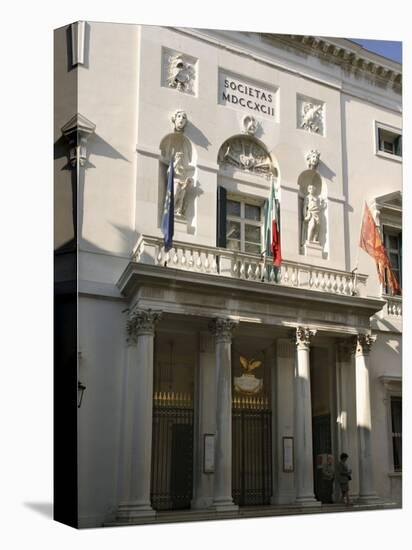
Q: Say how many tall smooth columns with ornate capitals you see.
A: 4